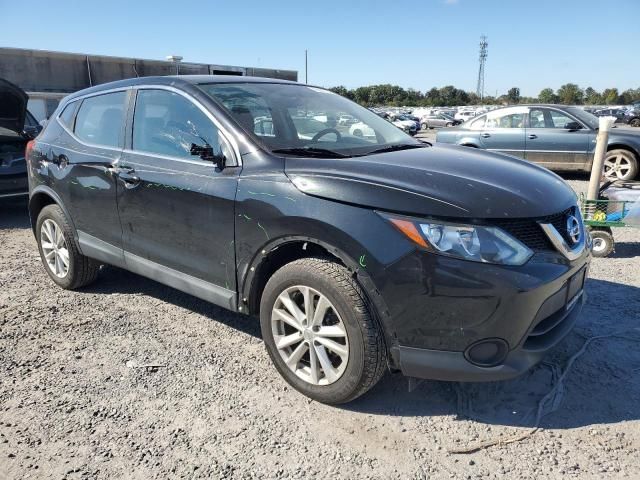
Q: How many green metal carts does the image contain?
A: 1